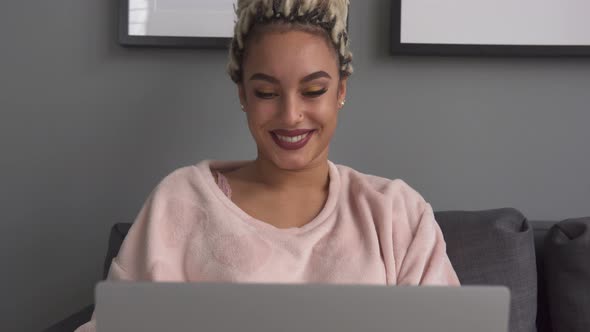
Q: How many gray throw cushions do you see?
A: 2